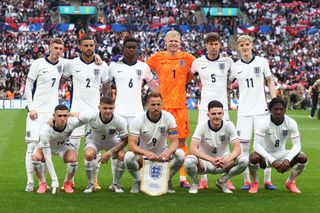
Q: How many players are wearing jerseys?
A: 11